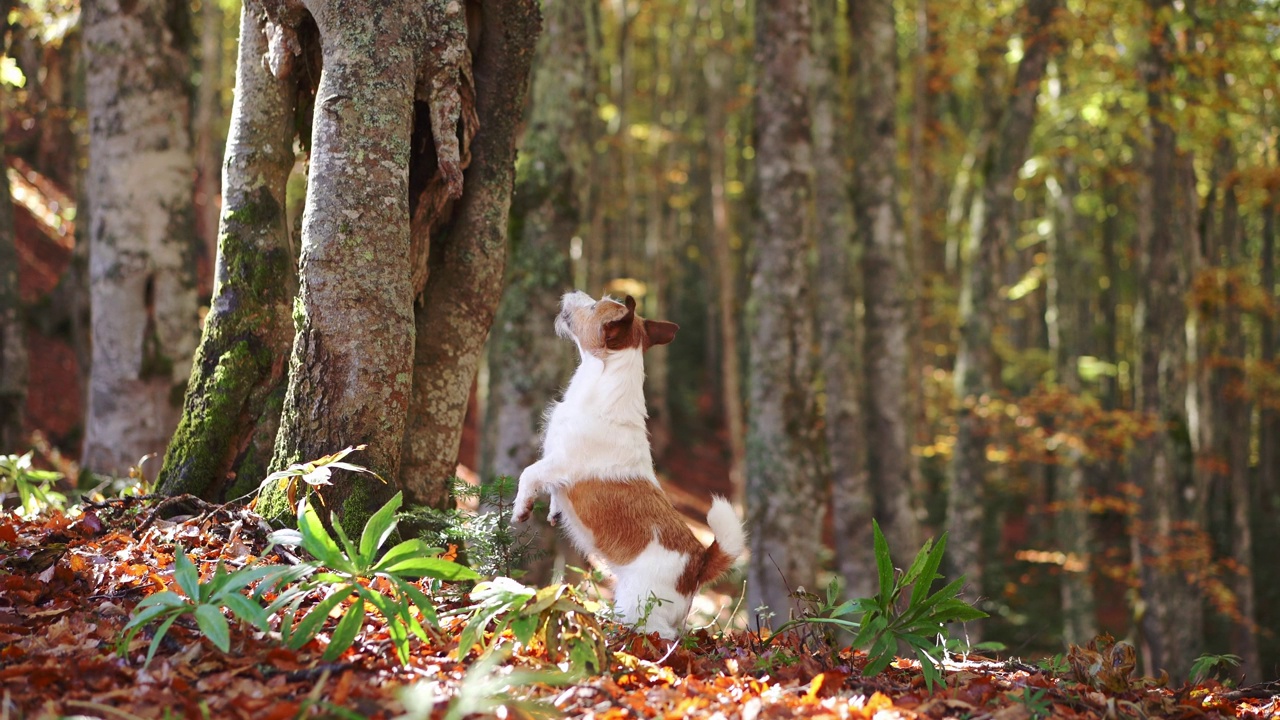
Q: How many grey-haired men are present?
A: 0